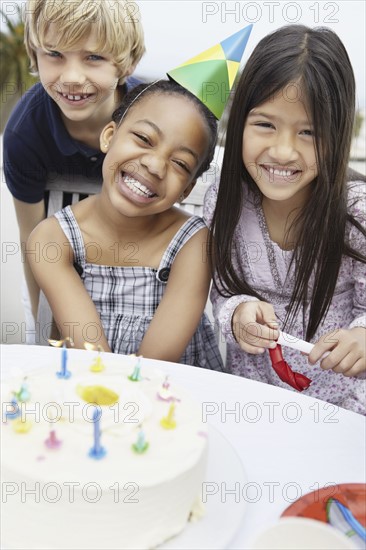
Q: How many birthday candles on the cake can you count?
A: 11